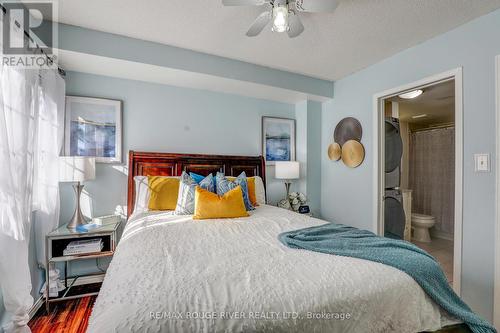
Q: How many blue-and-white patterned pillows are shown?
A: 2